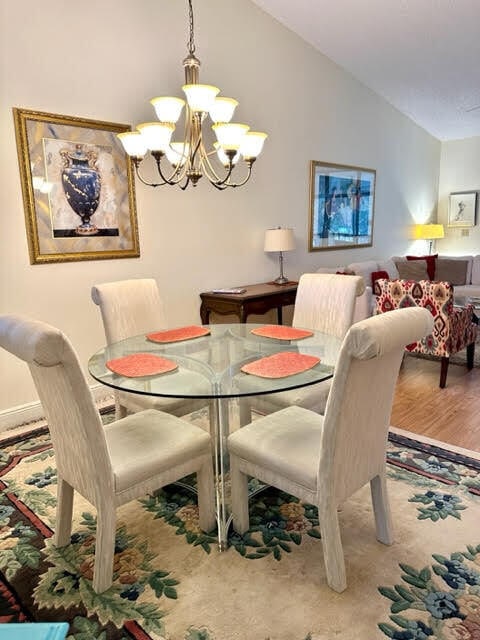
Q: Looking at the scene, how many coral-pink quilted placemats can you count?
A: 4